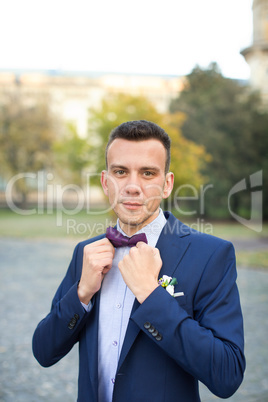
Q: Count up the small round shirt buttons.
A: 3